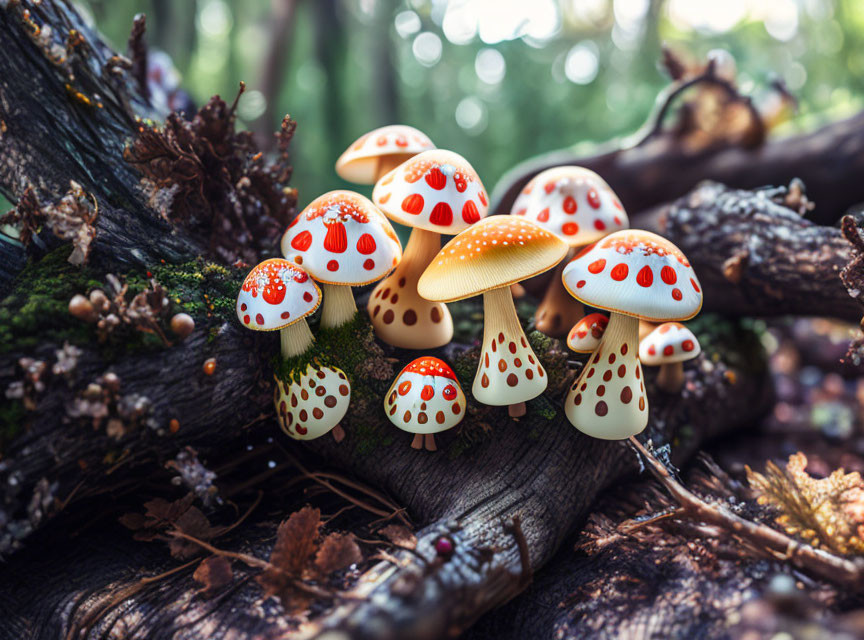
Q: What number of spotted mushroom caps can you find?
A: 10